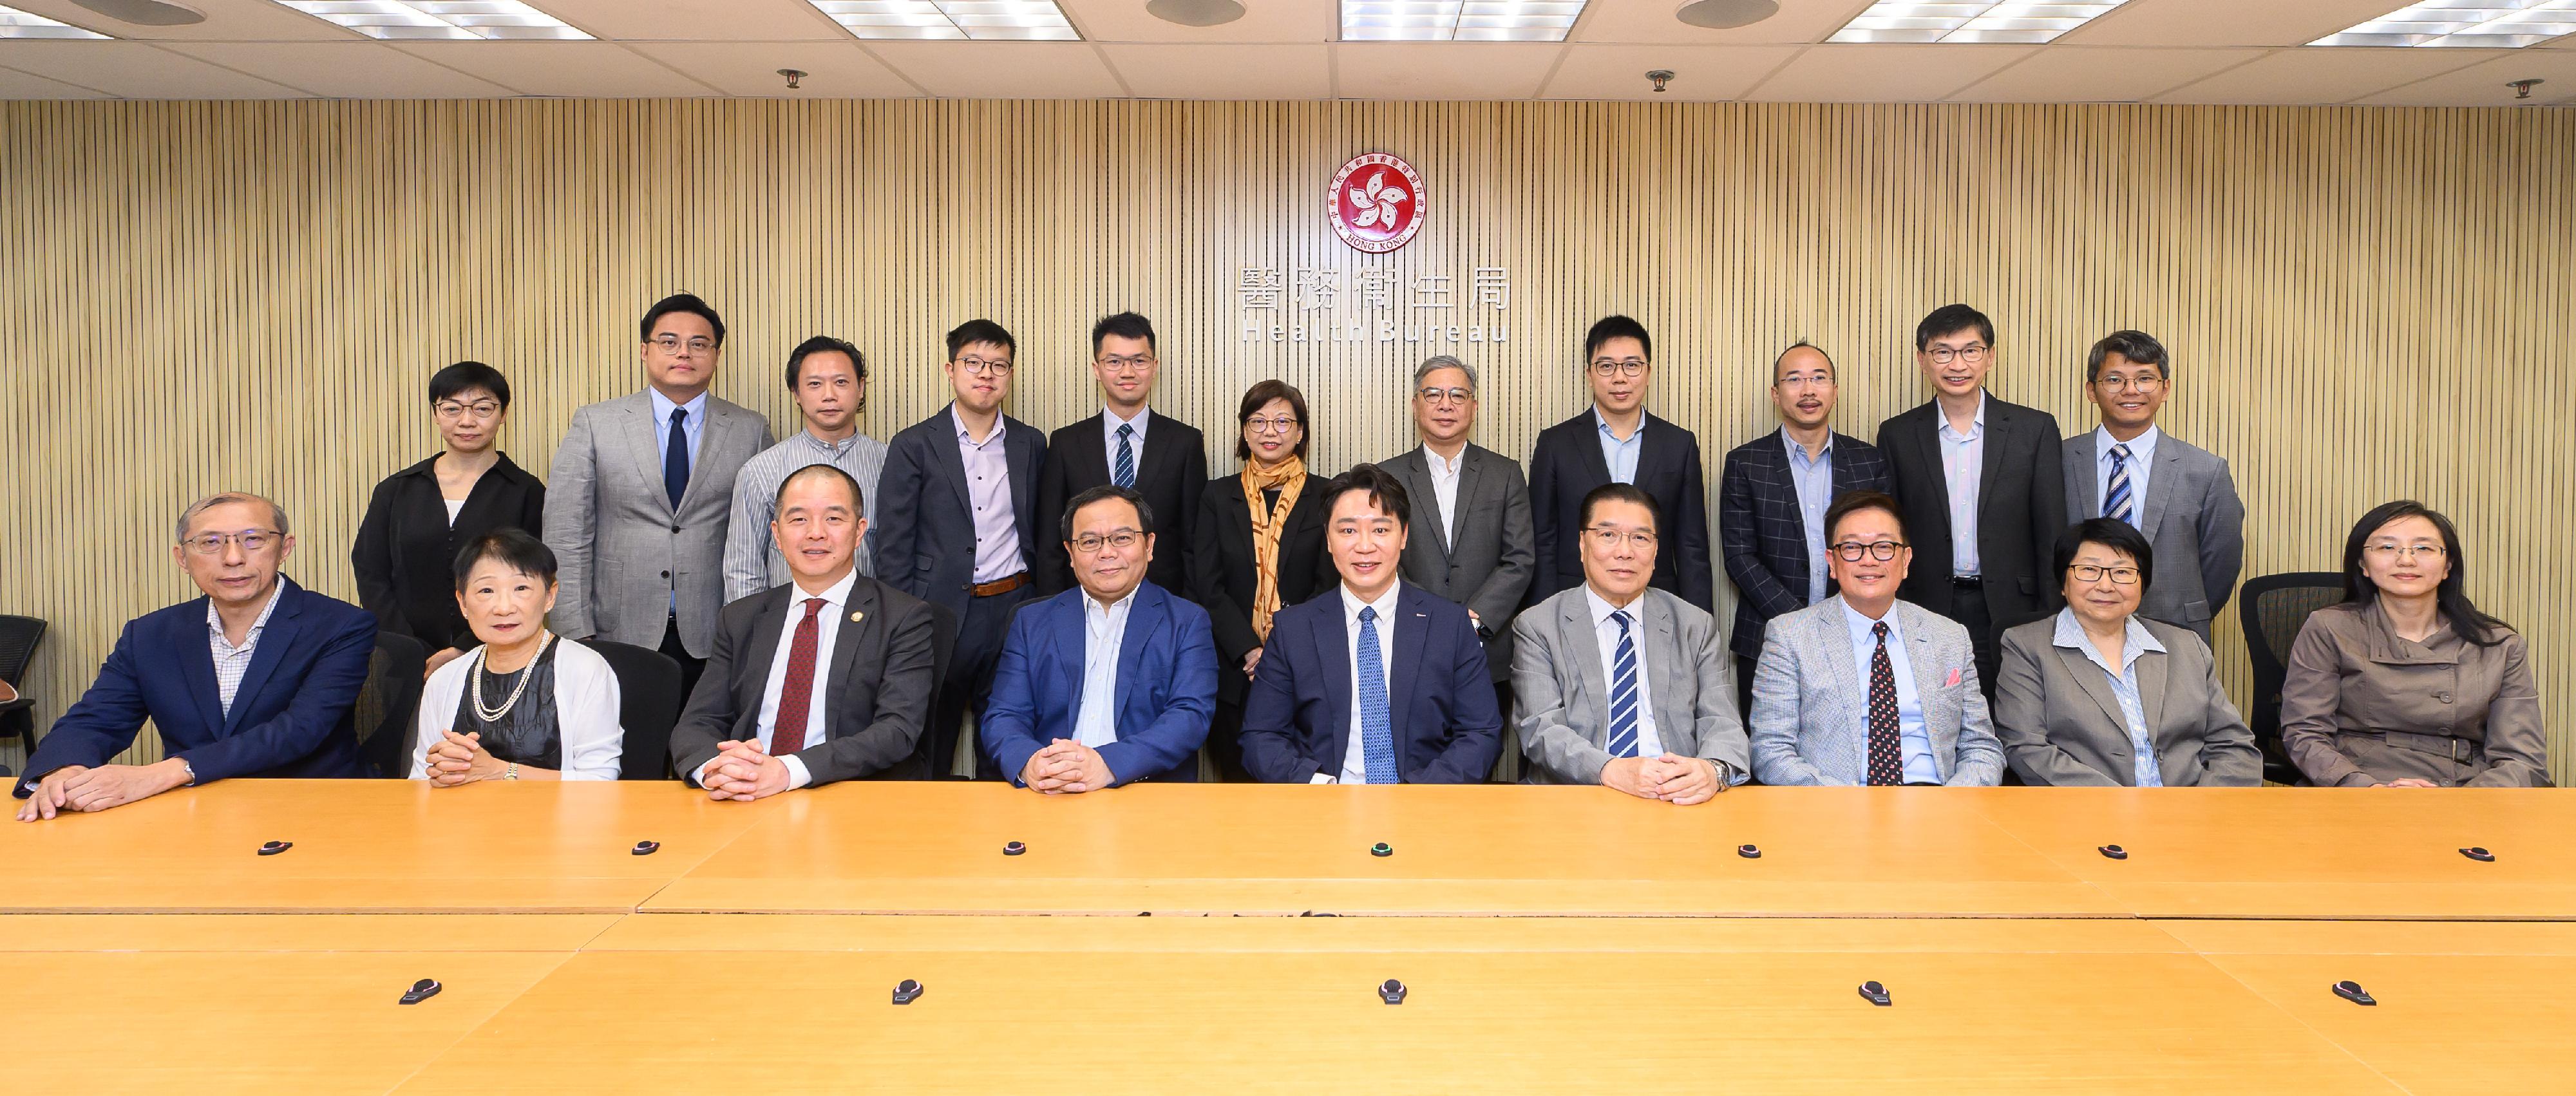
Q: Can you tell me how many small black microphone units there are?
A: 12